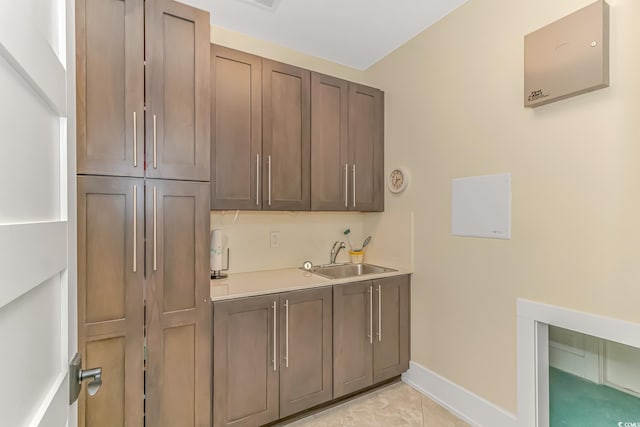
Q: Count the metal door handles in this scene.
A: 13